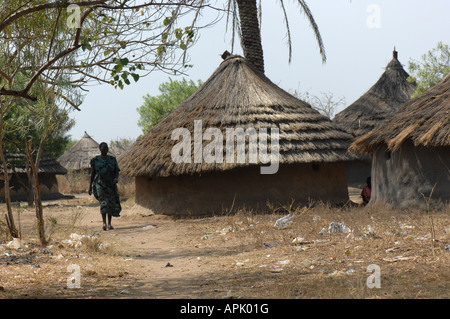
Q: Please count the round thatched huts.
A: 5